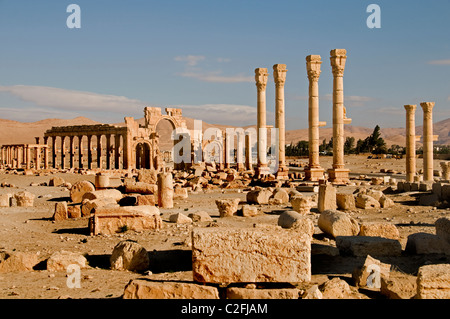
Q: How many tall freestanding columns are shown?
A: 6